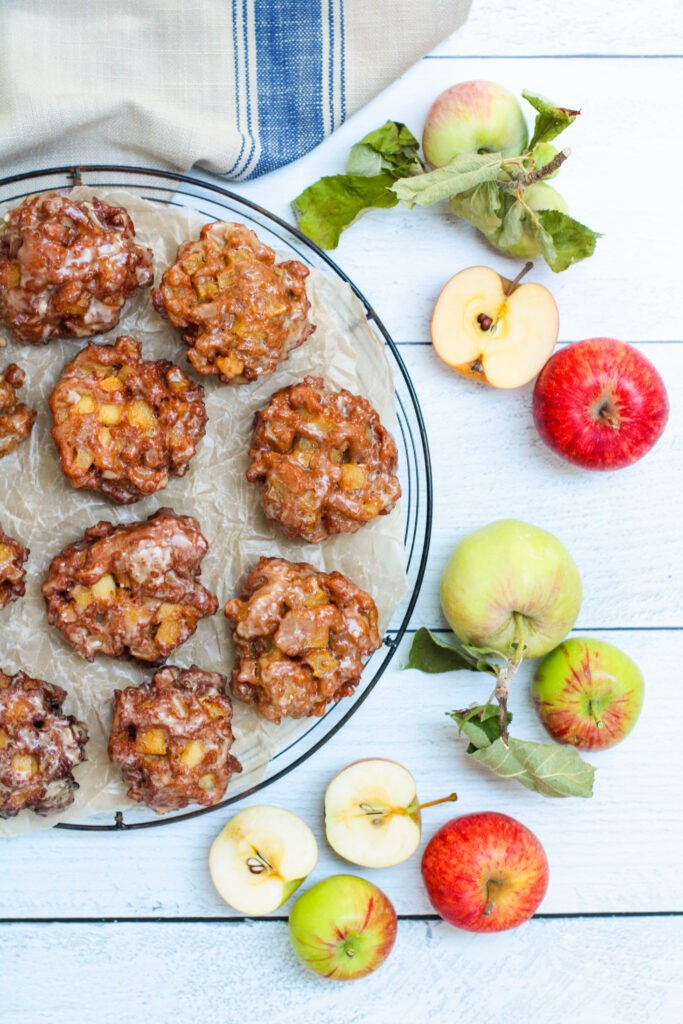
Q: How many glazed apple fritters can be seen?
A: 10